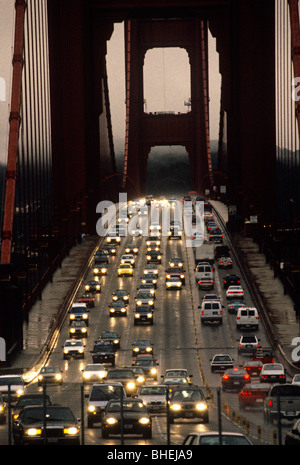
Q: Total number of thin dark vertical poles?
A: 7